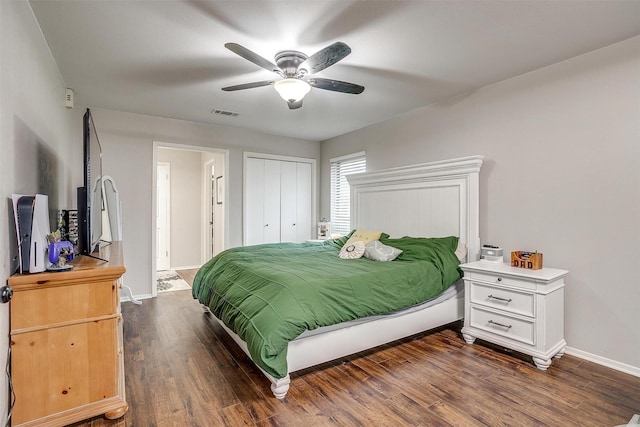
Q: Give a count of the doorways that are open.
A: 1